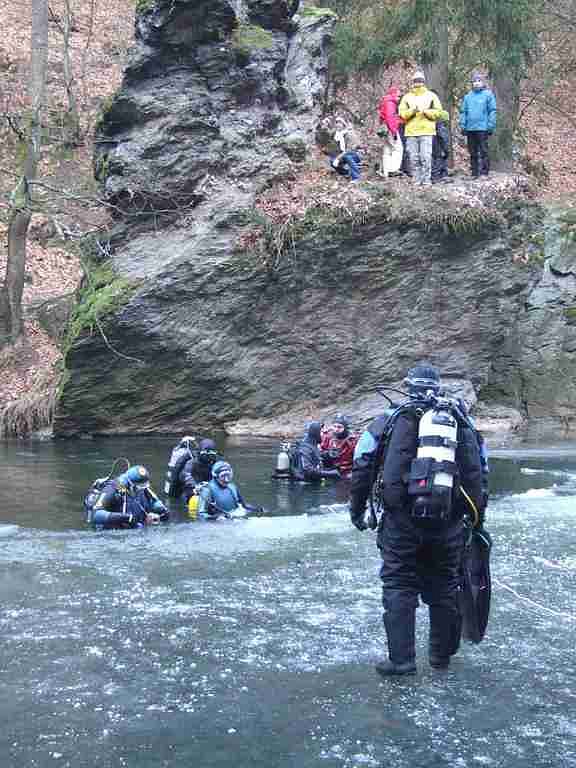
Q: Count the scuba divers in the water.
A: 5